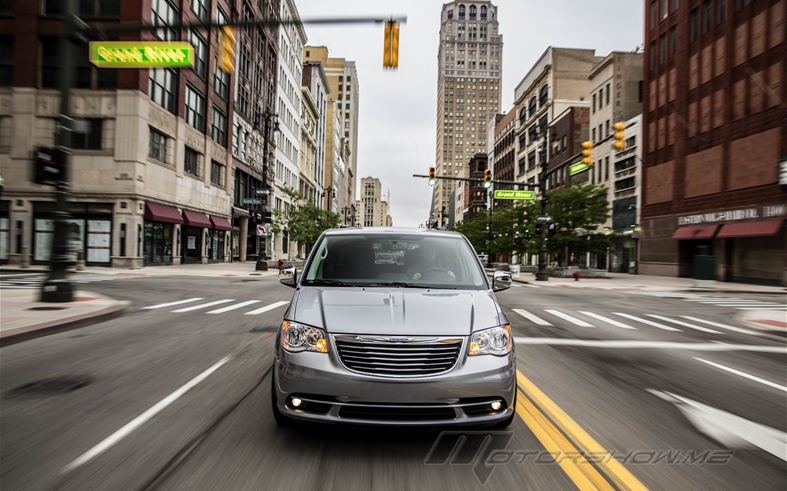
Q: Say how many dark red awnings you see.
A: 5